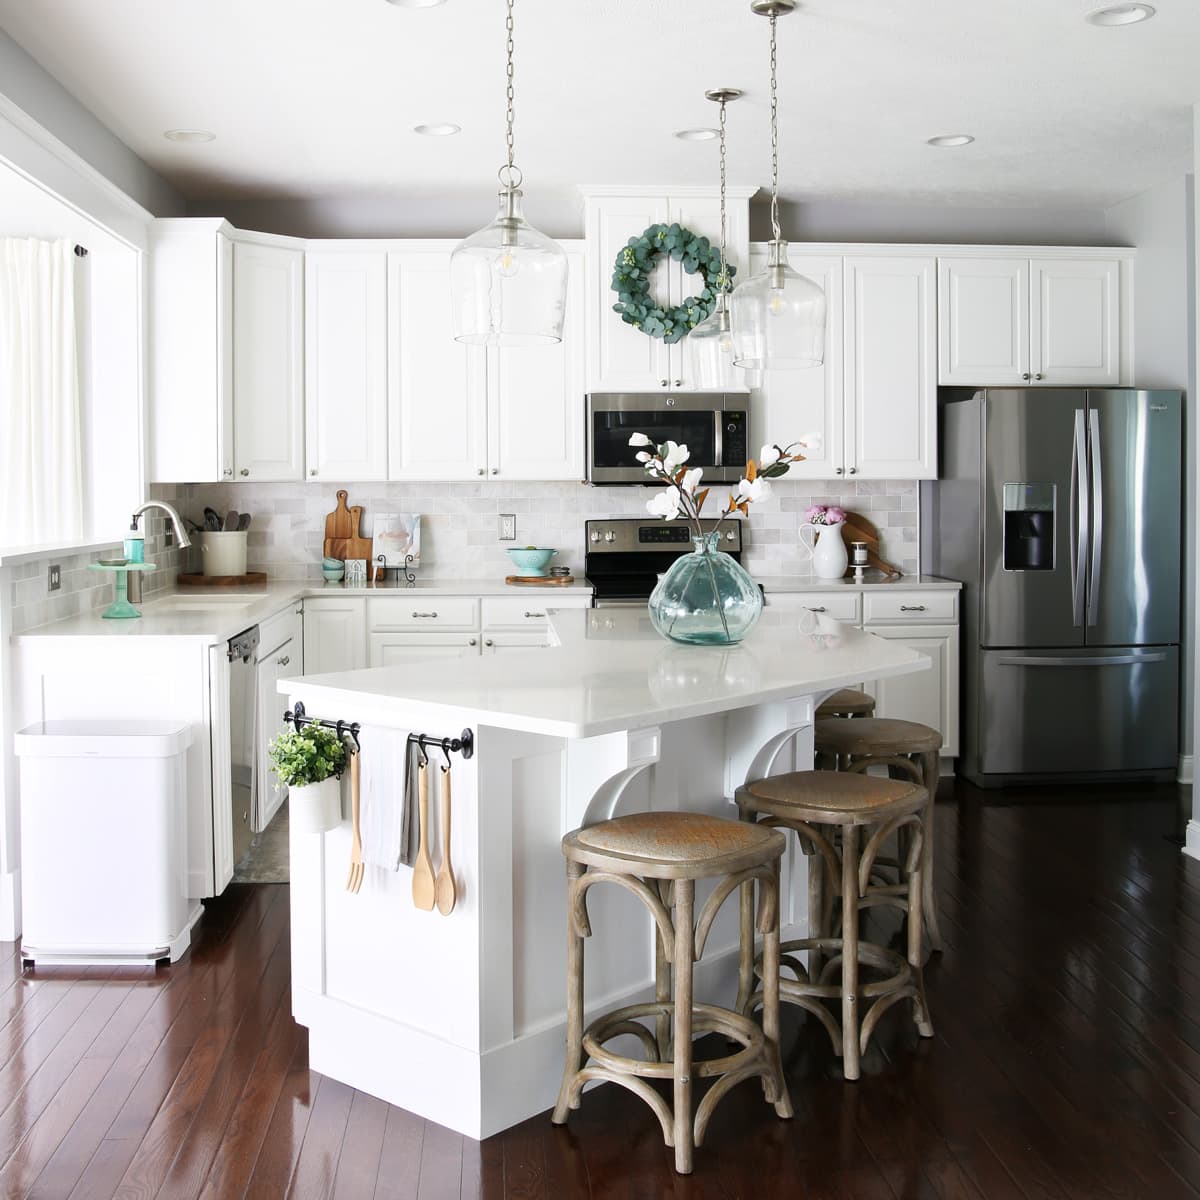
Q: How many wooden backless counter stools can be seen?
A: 4